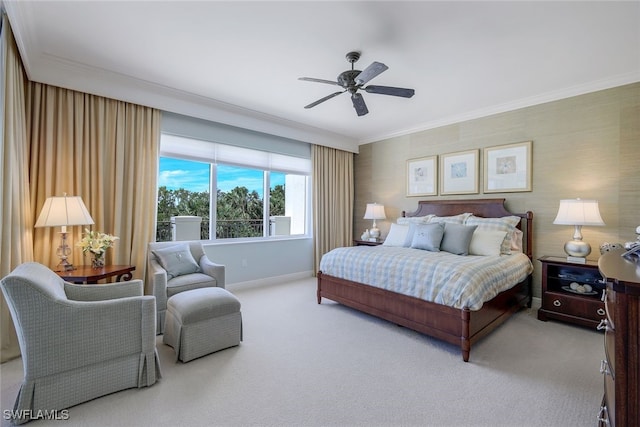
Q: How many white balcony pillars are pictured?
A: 2